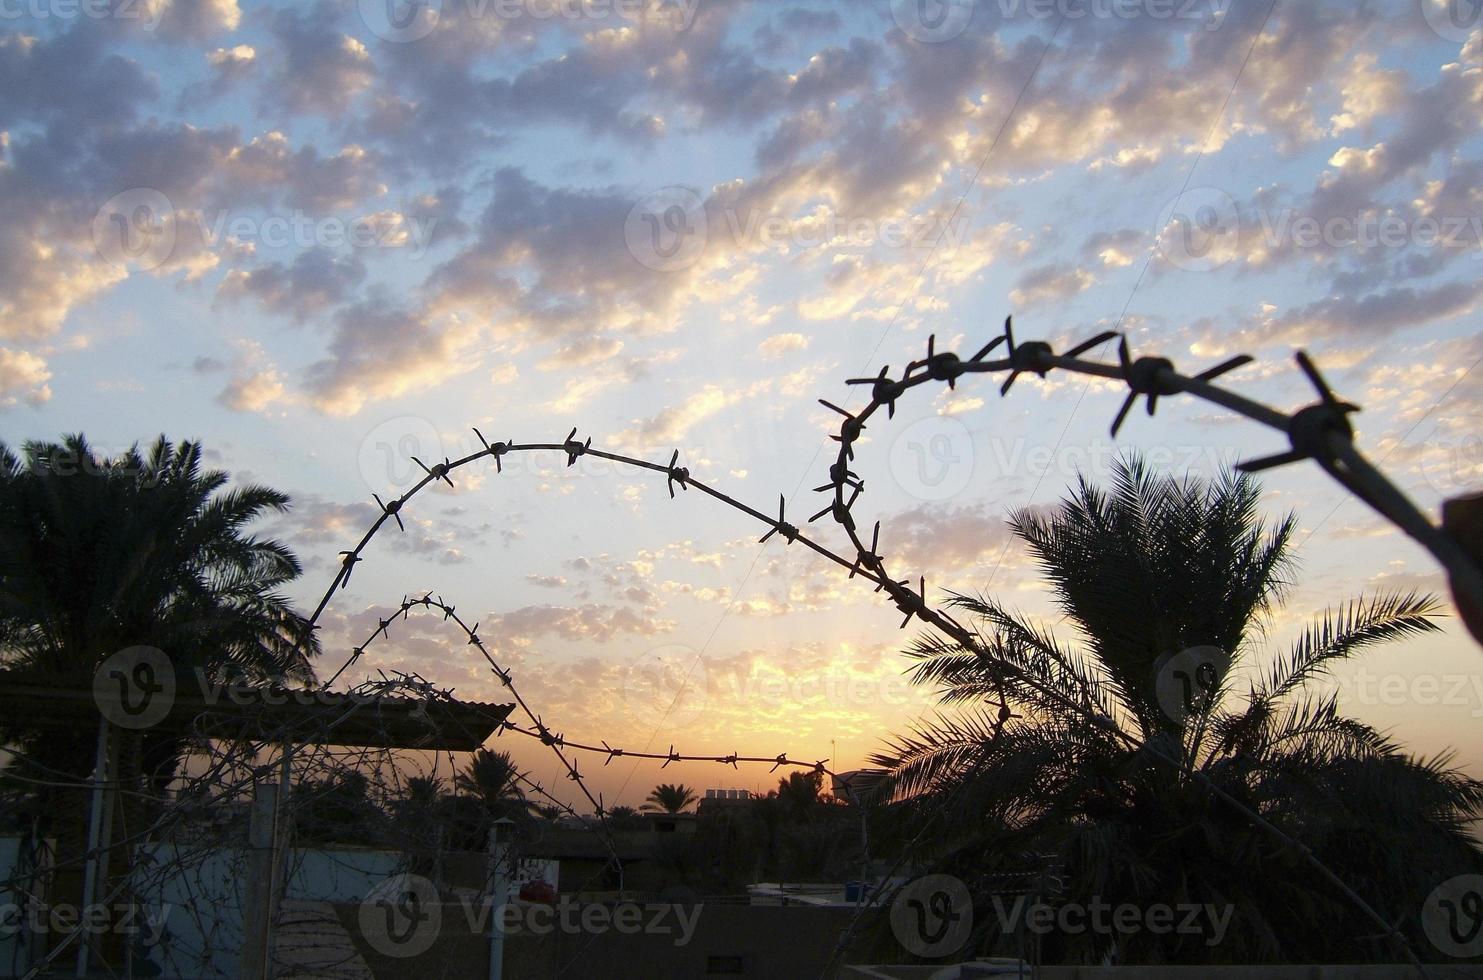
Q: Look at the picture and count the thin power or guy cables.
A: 3